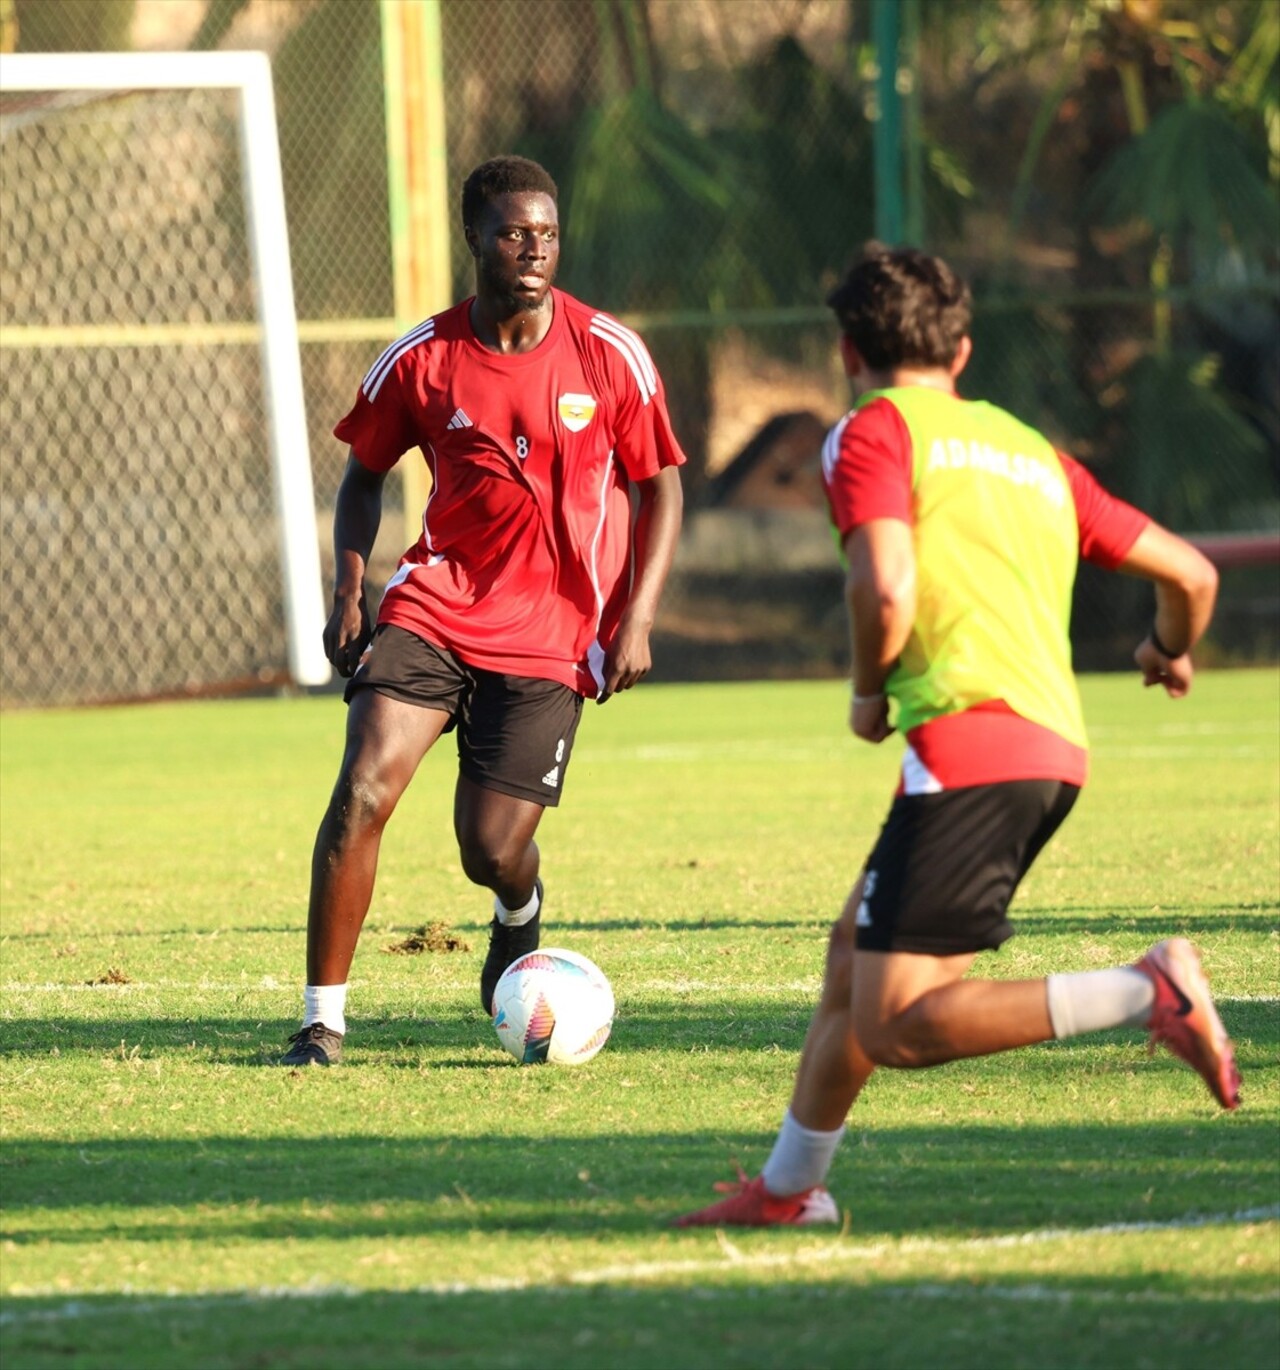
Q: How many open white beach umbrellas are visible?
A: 0